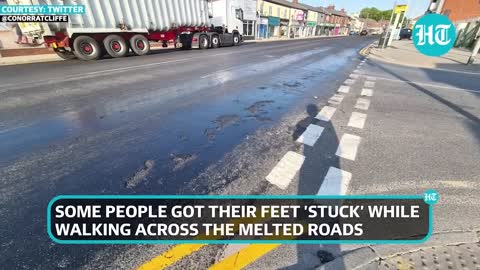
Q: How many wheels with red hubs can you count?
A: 3